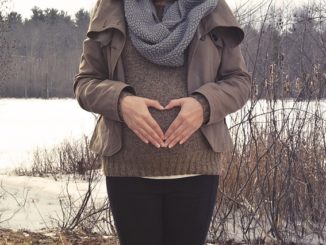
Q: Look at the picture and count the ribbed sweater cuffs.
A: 2